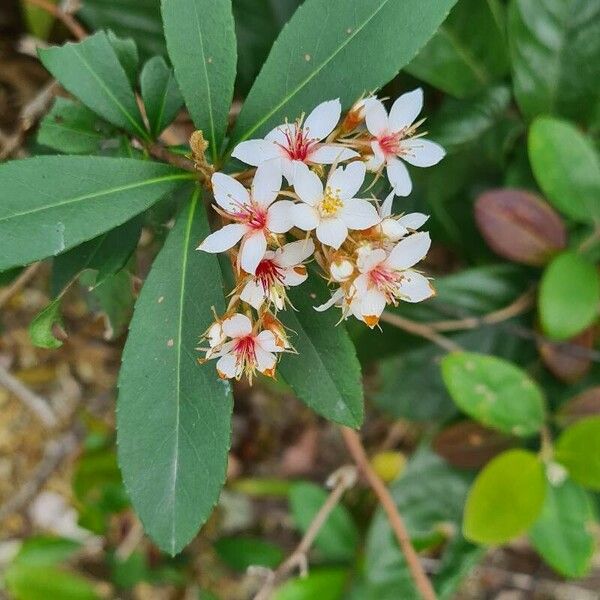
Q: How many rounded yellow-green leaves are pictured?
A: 2